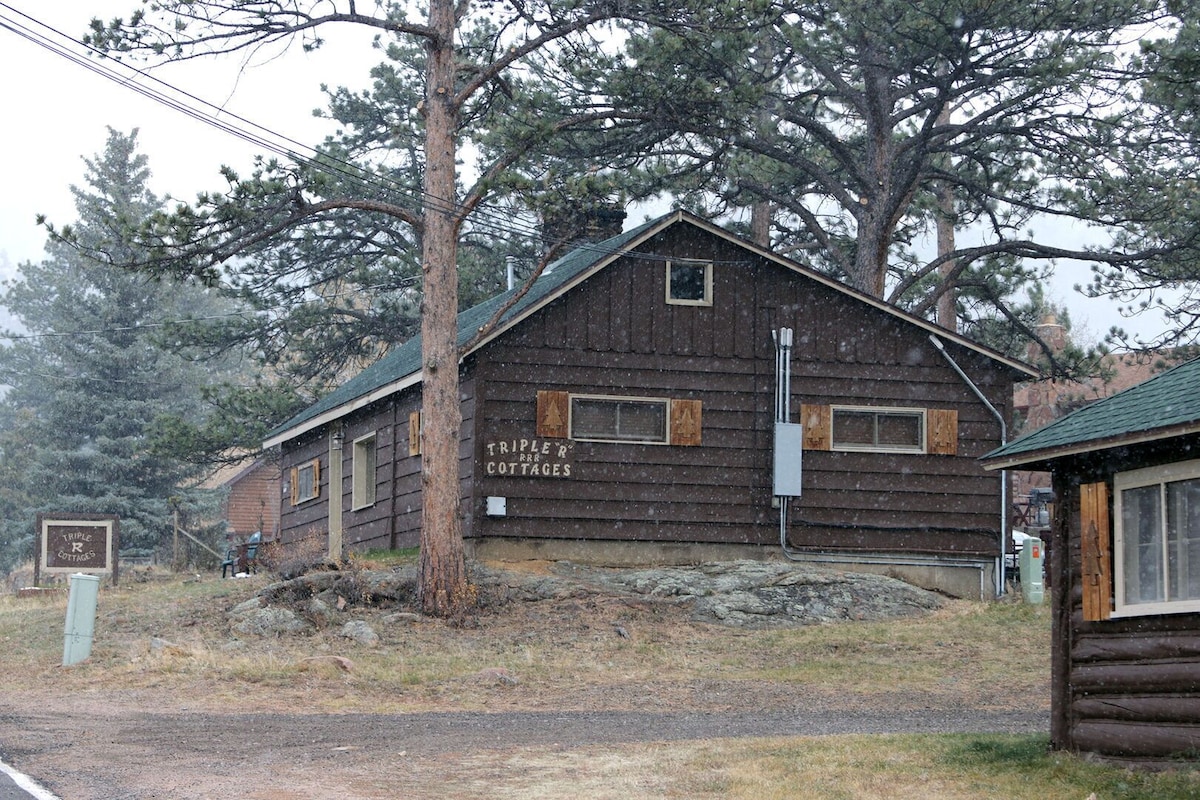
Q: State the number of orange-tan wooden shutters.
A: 8